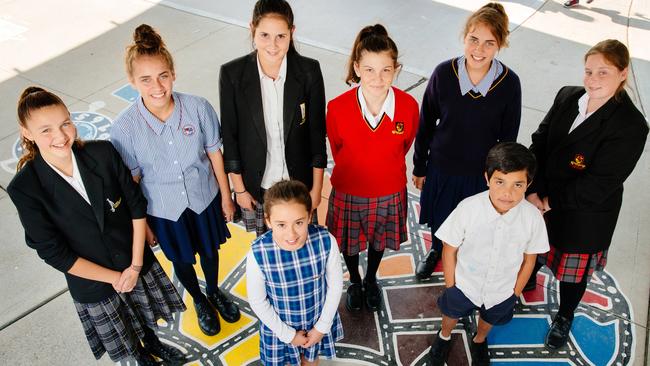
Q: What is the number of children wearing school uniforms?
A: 8